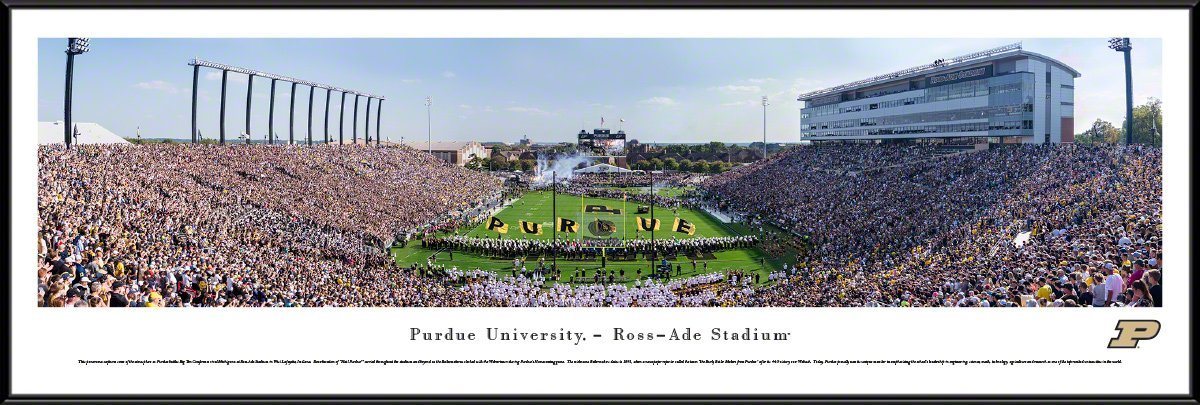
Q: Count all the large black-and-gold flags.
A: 6